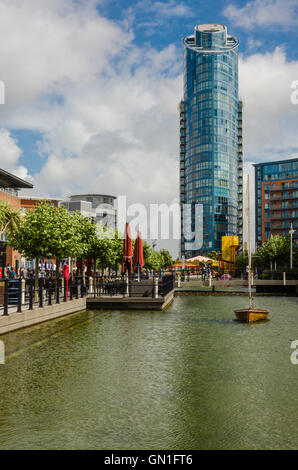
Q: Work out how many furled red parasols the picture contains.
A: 2